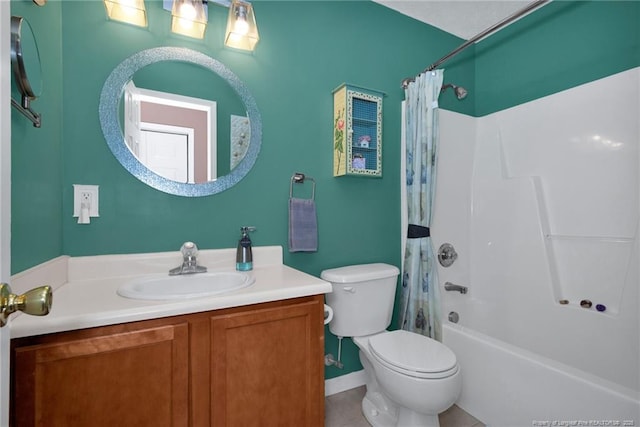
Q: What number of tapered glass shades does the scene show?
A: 3